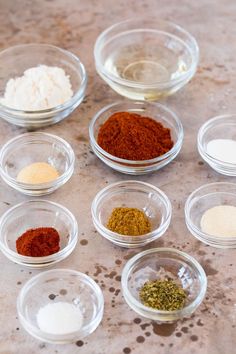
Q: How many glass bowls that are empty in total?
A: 0